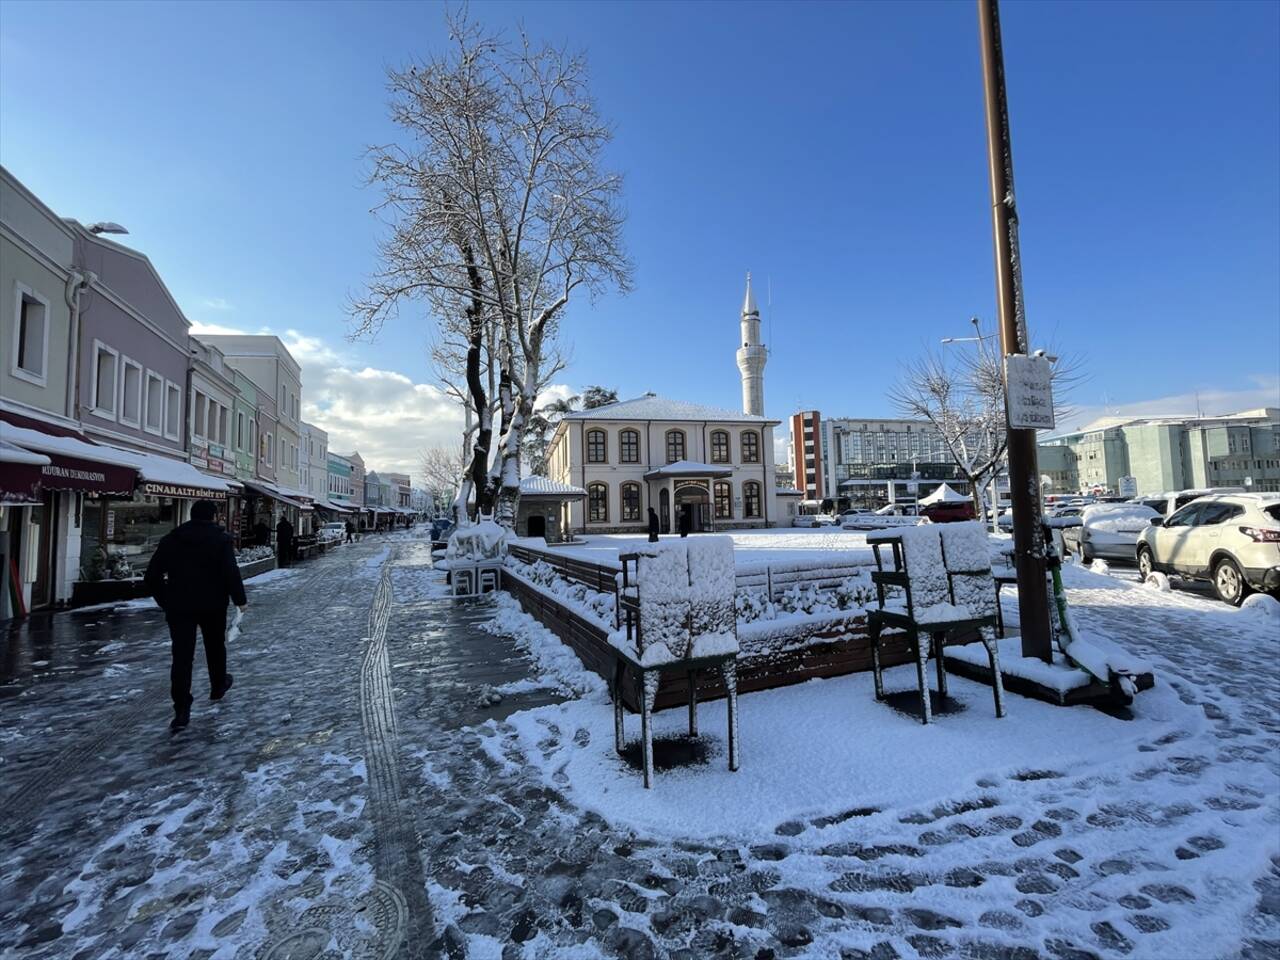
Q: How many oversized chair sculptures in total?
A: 2